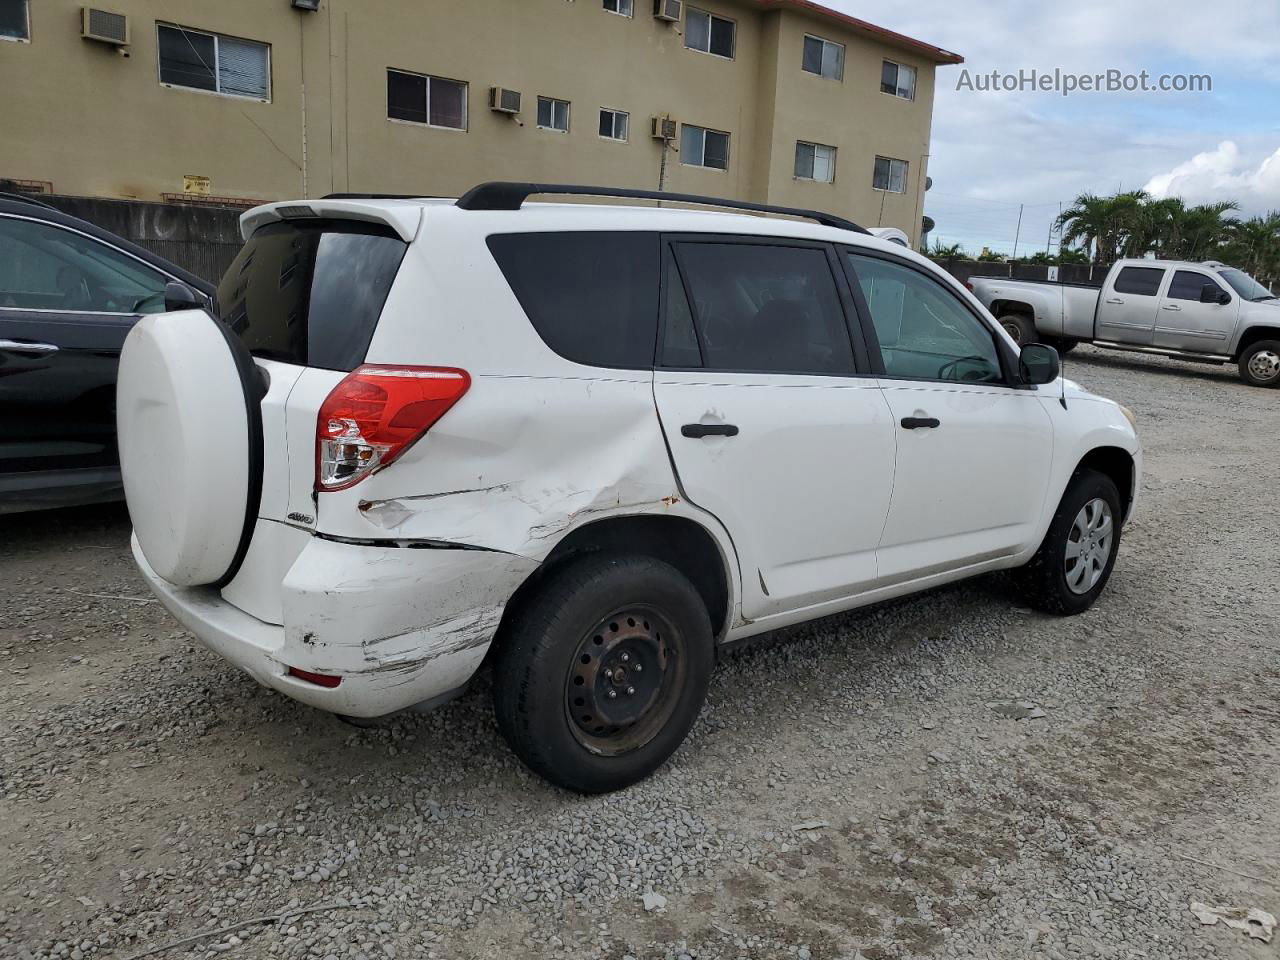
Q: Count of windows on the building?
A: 12